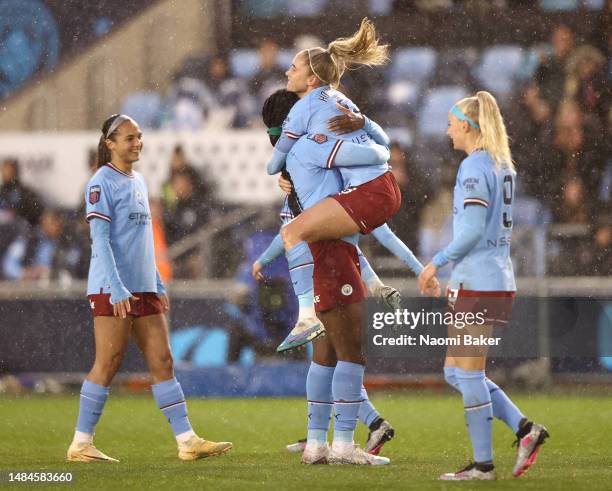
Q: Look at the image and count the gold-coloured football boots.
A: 2